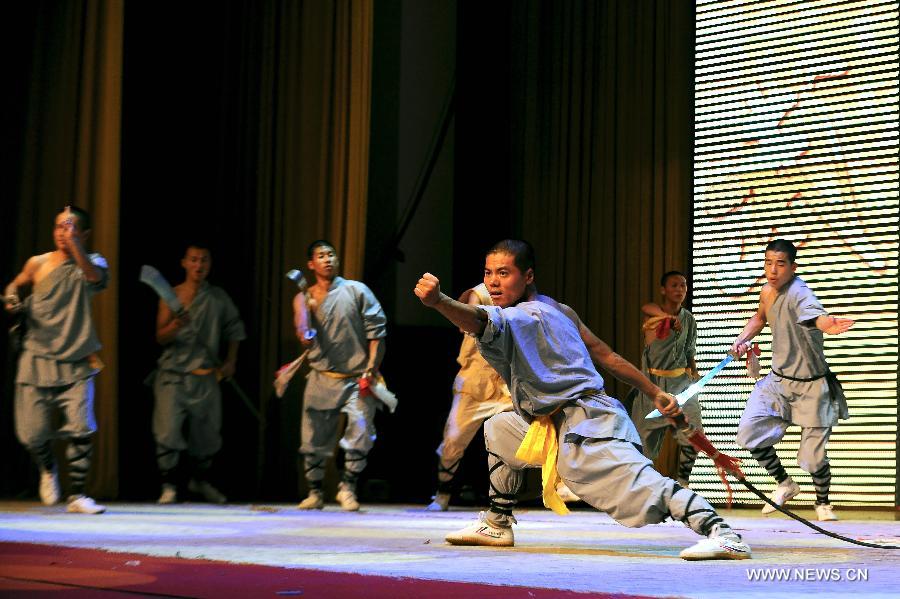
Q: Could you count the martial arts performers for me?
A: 7